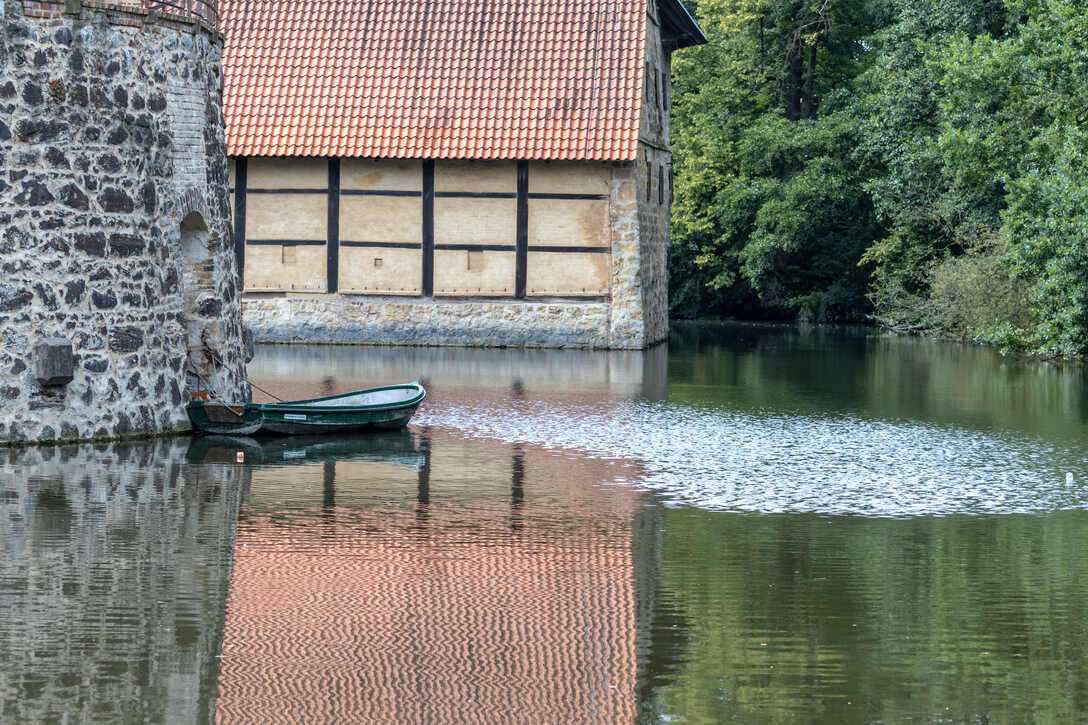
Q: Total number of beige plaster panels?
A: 12